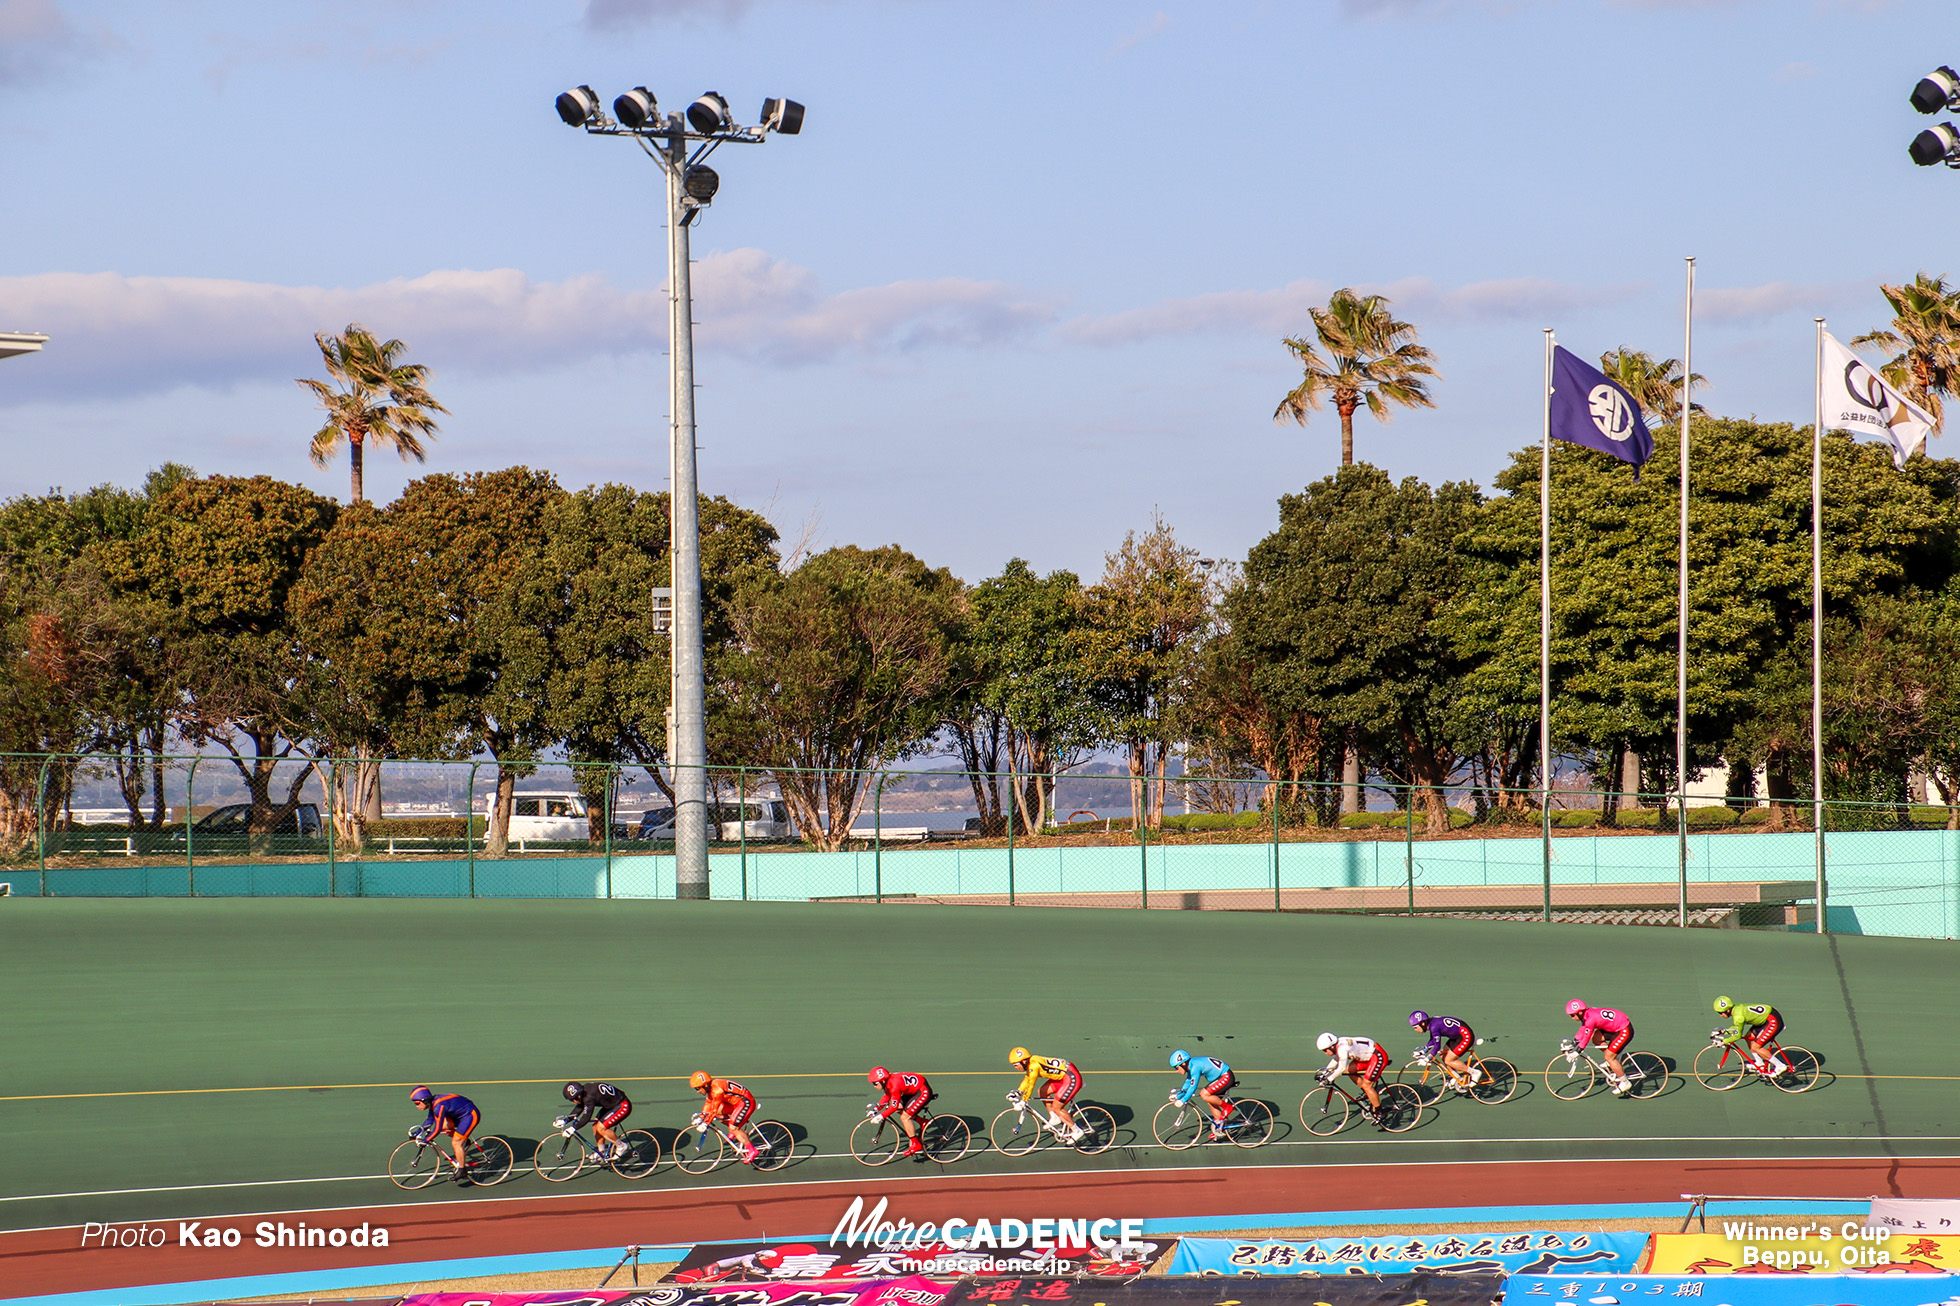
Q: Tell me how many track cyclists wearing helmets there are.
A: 10